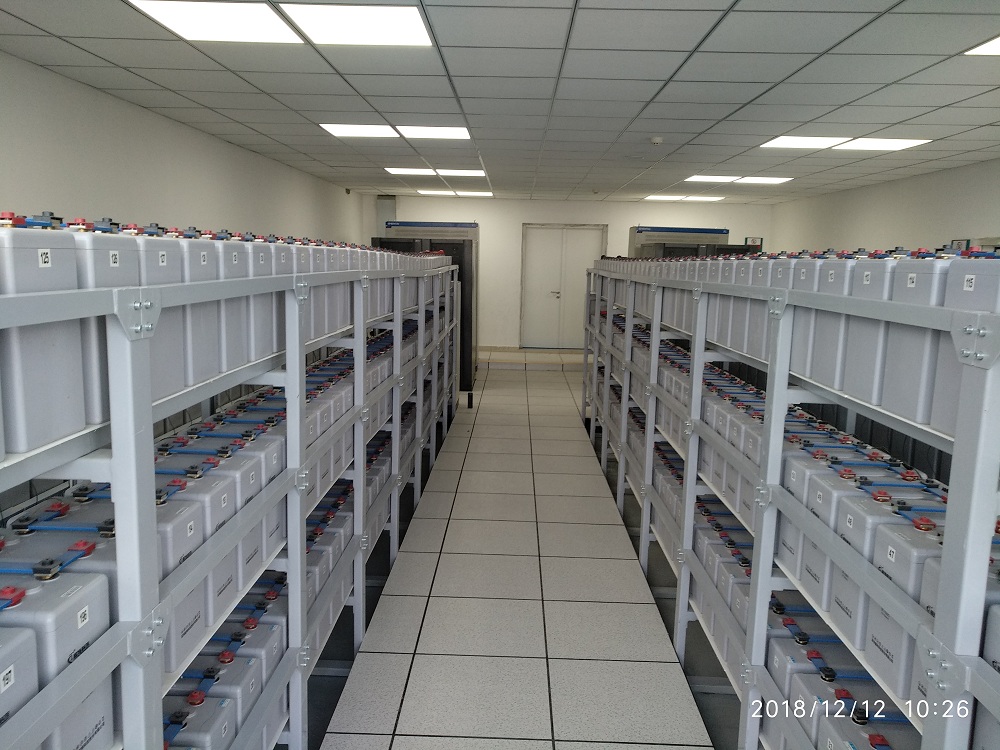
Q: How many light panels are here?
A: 15